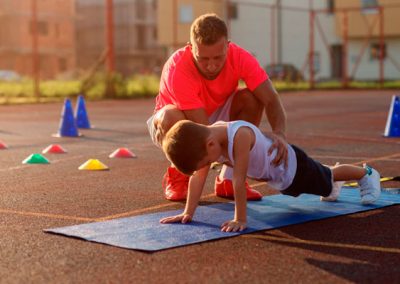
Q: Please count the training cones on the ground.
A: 8